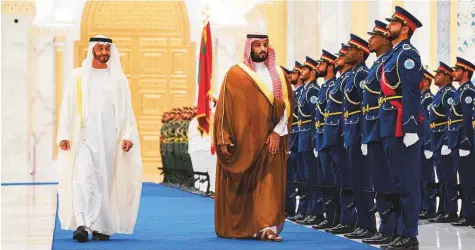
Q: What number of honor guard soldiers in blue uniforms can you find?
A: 11